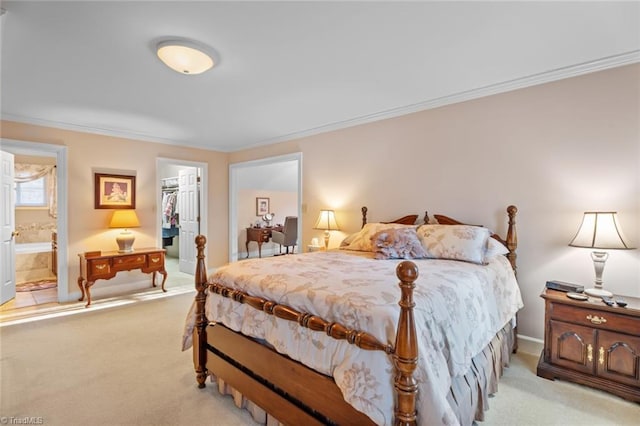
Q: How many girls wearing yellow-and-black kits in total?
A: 0